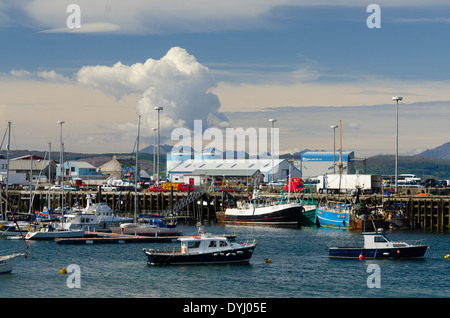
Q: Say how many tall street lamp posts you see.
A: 6